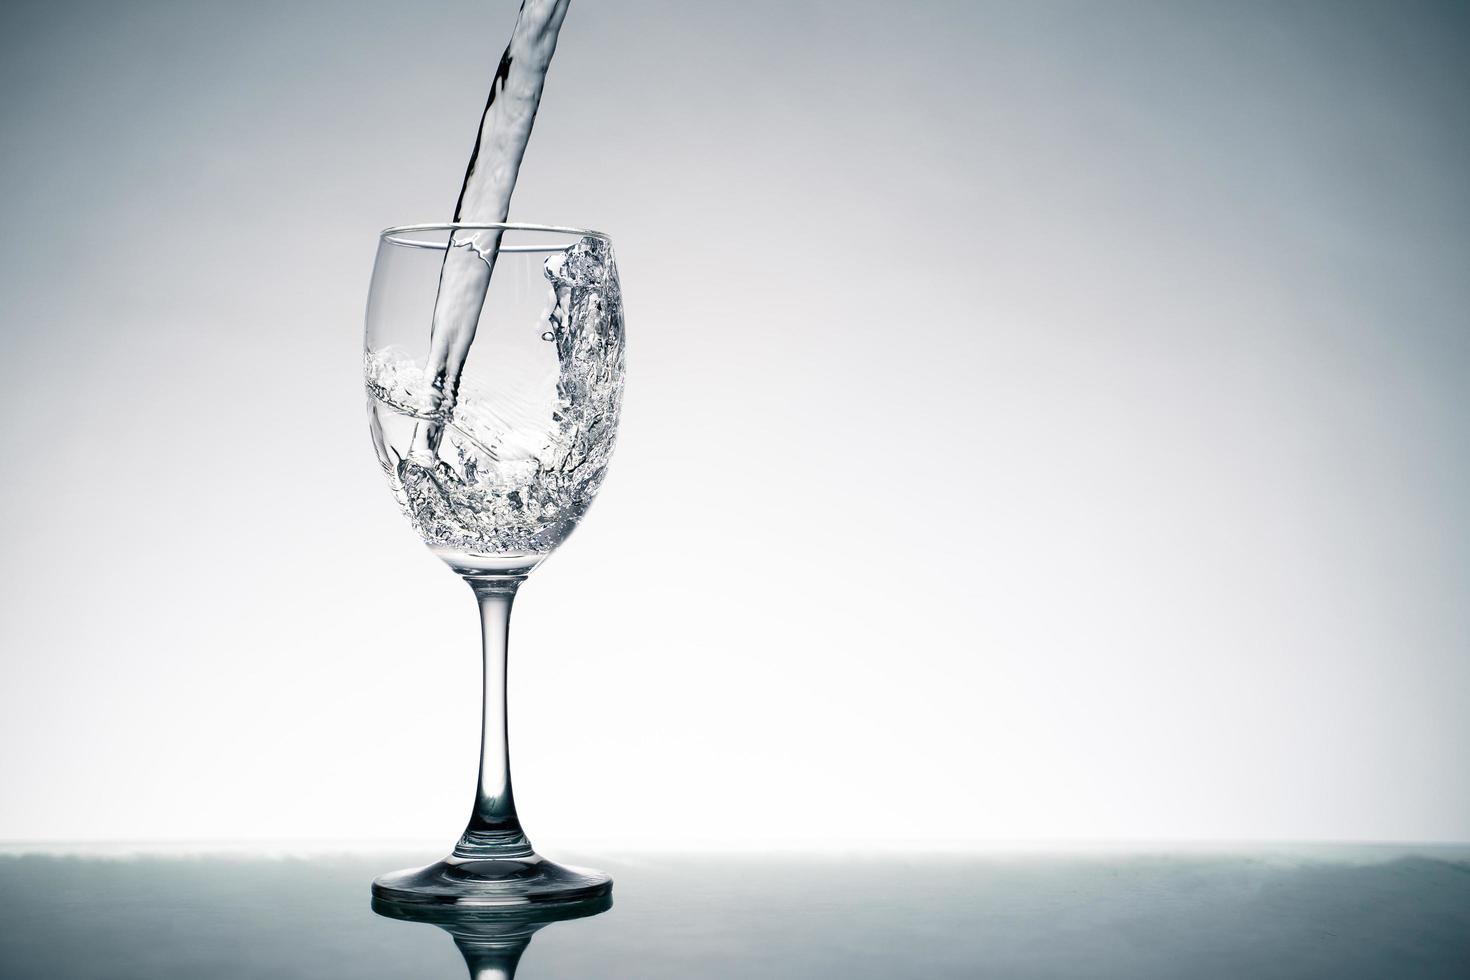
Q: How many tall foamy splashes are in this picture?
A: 1